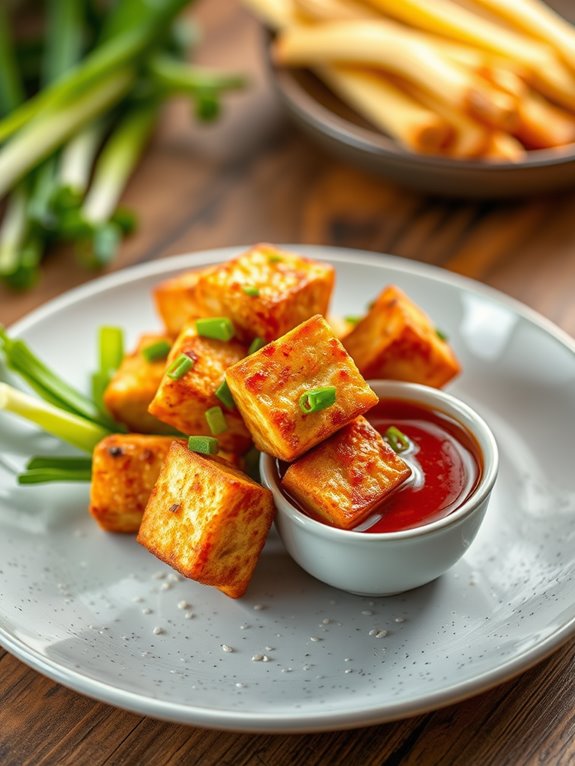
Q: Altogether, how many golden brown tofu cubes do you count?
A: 9